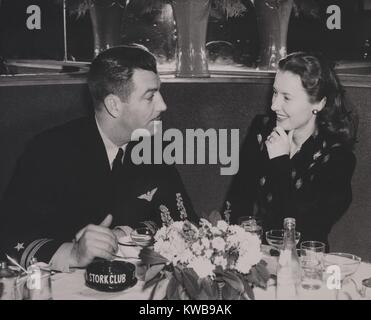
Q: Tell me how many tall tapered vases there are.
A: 3